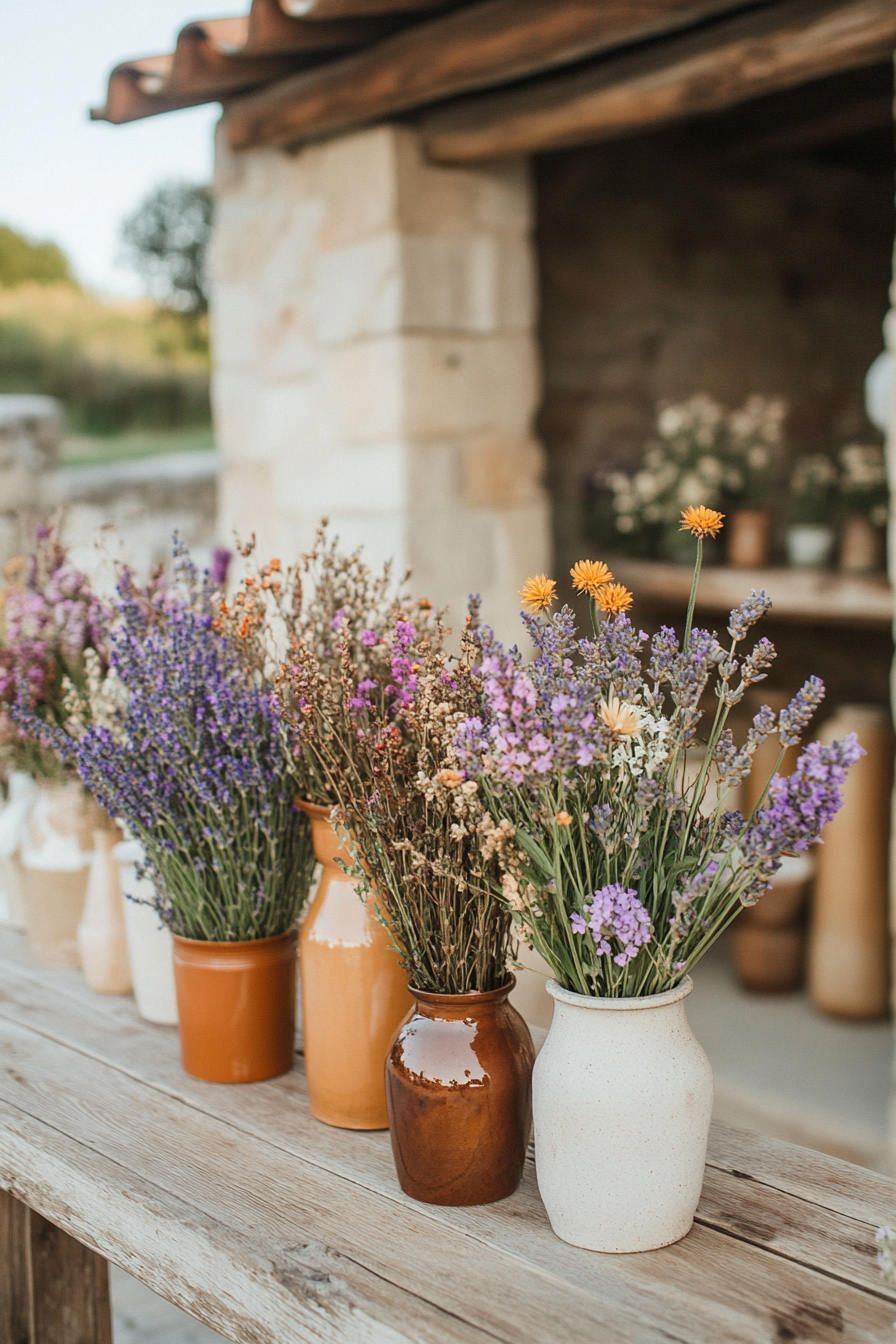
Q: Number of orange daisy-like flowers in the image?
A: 4